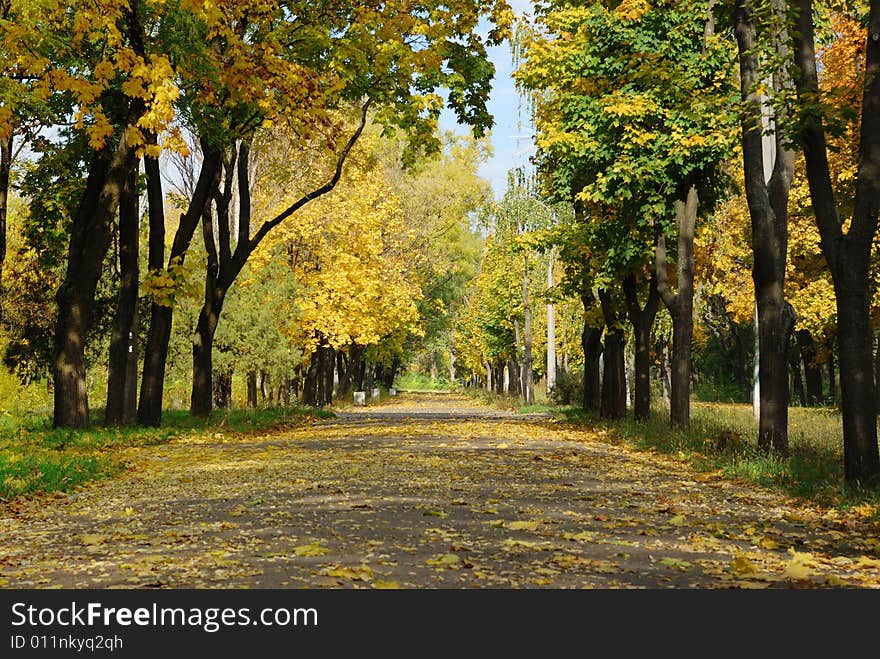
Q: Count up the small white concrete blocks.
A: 3